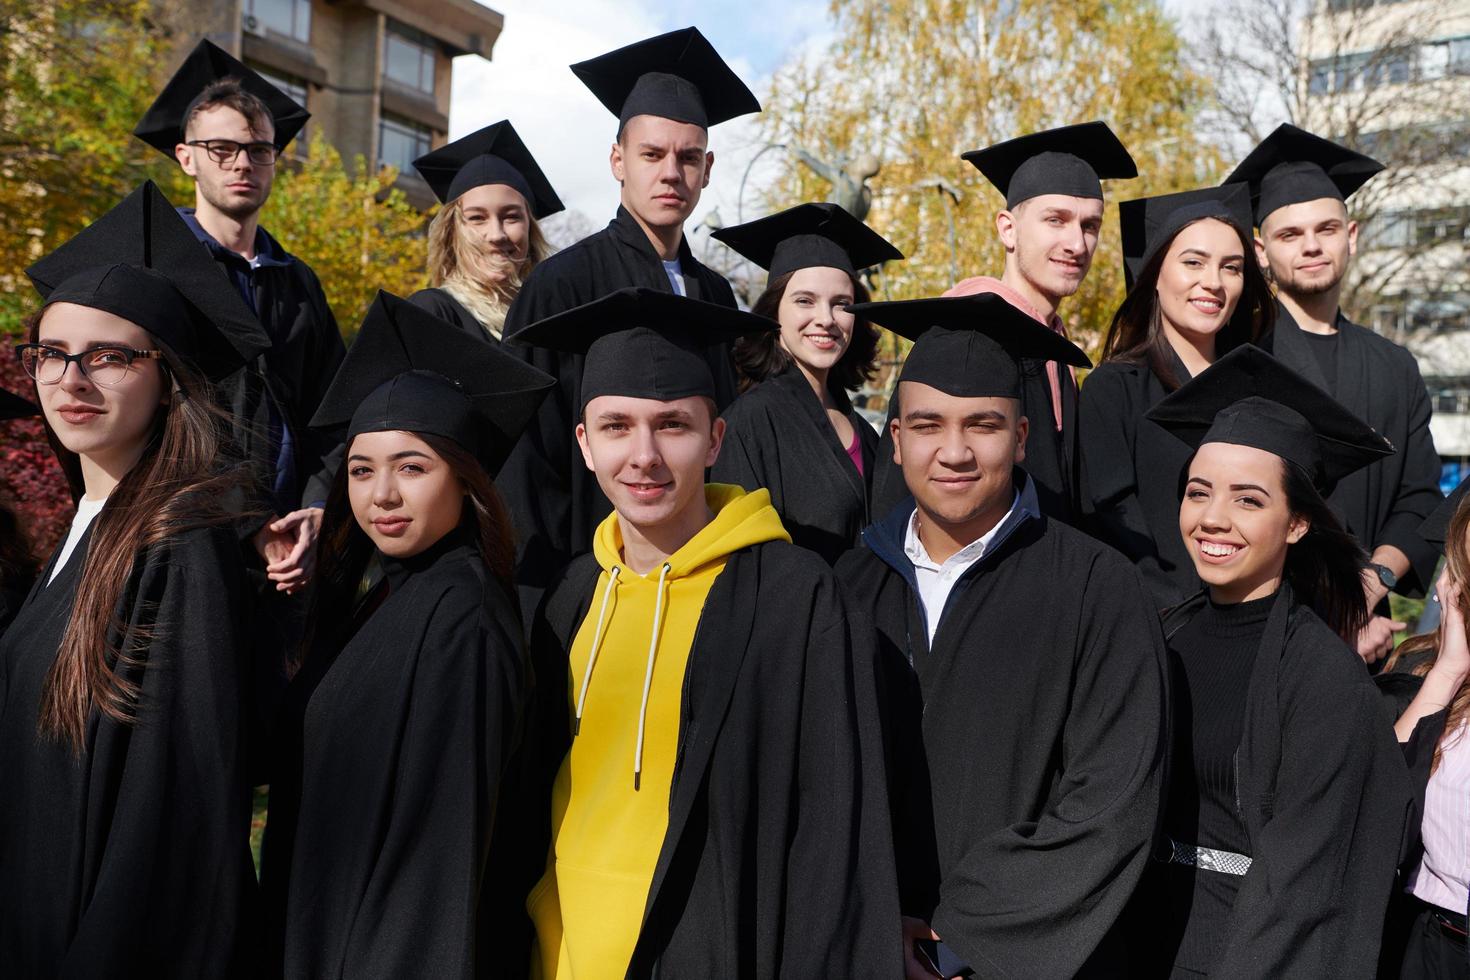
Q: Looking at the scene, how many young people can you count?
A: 12